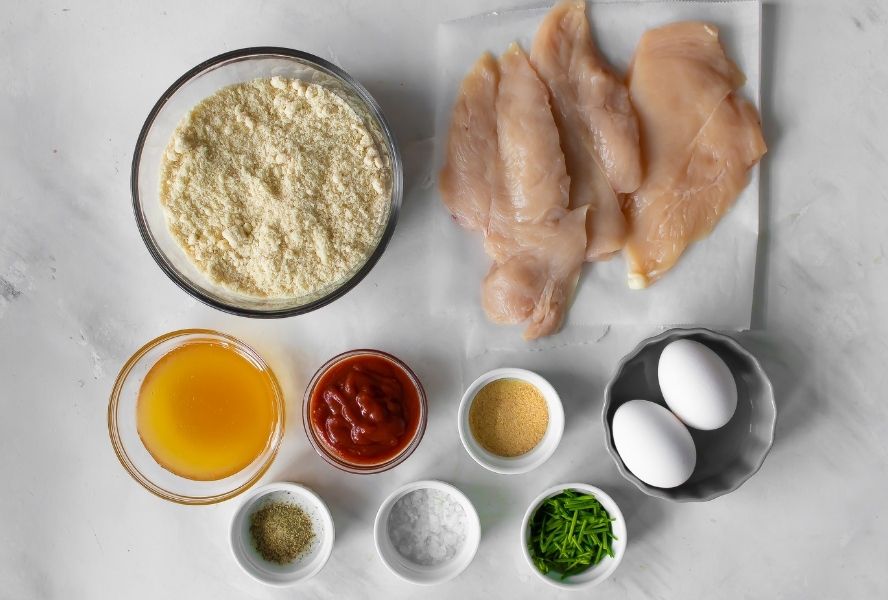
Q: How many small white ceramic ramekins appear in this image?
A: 4